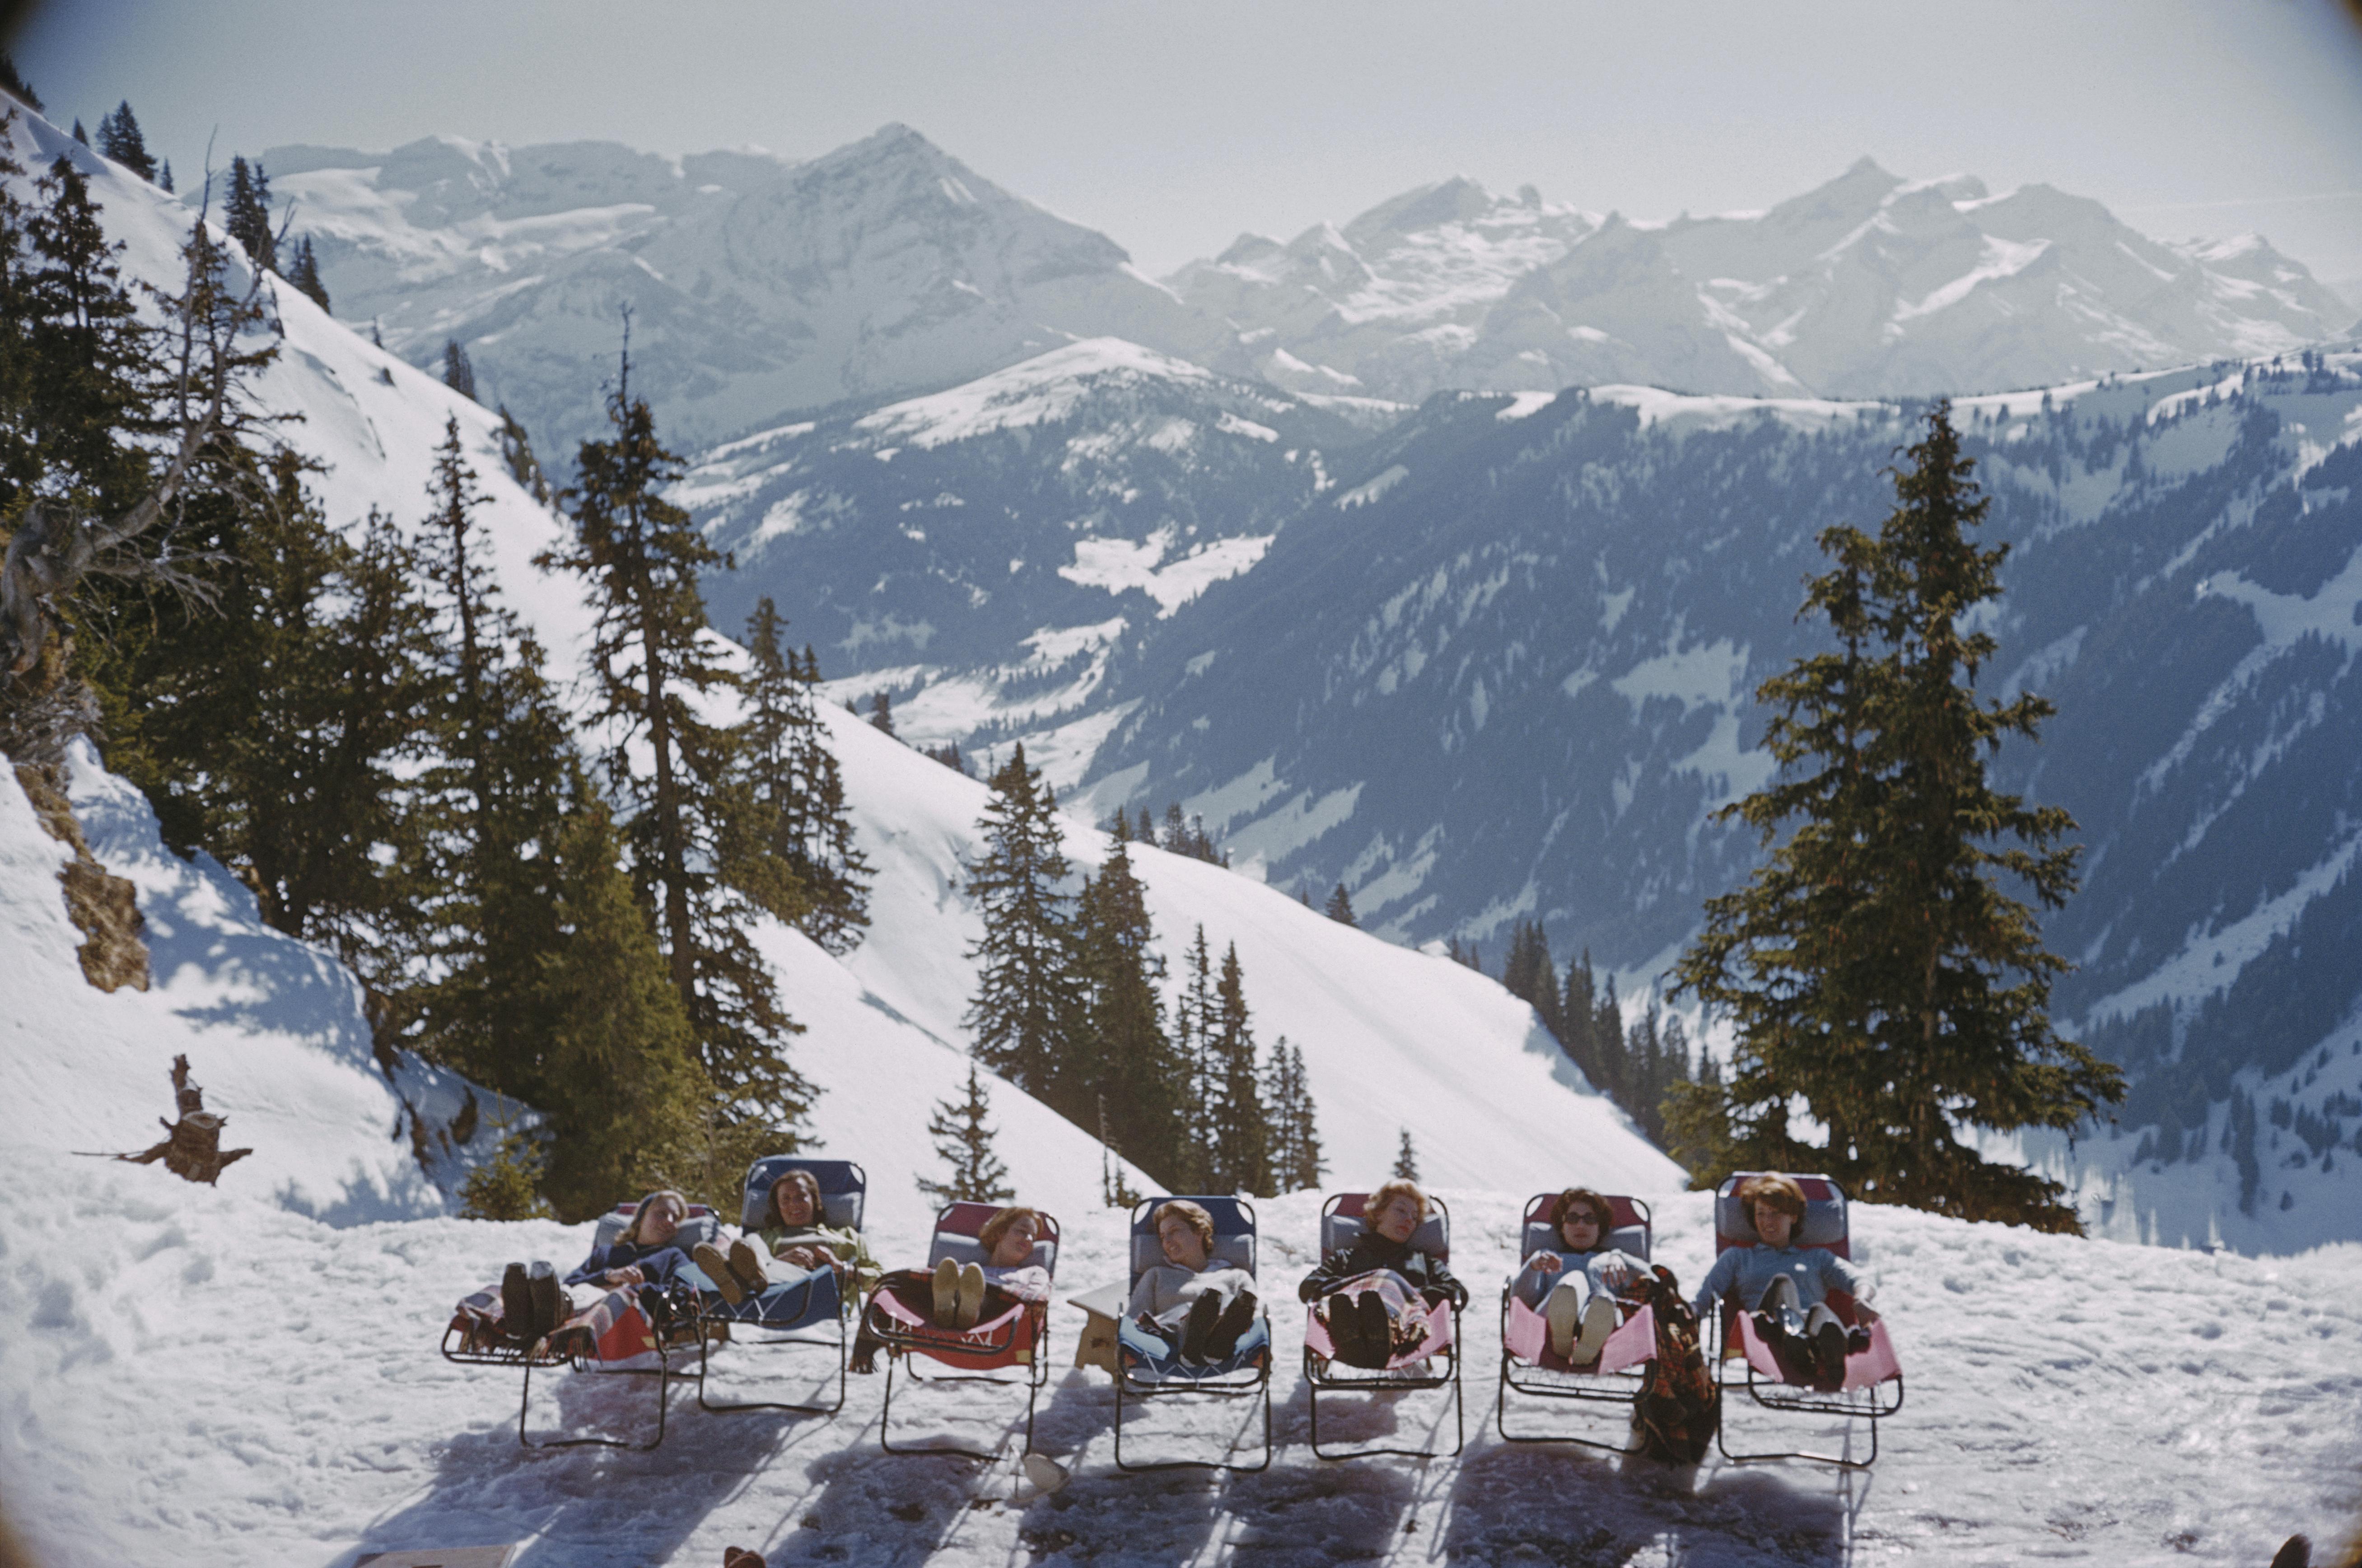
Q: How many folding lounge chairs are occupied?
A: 7